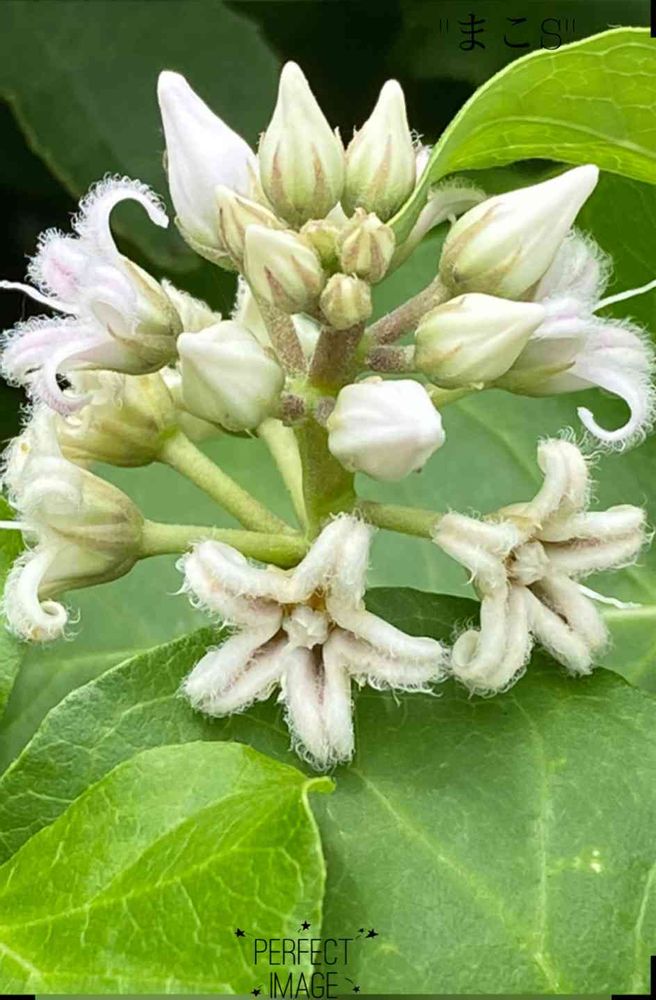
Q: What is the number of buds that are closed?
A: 12